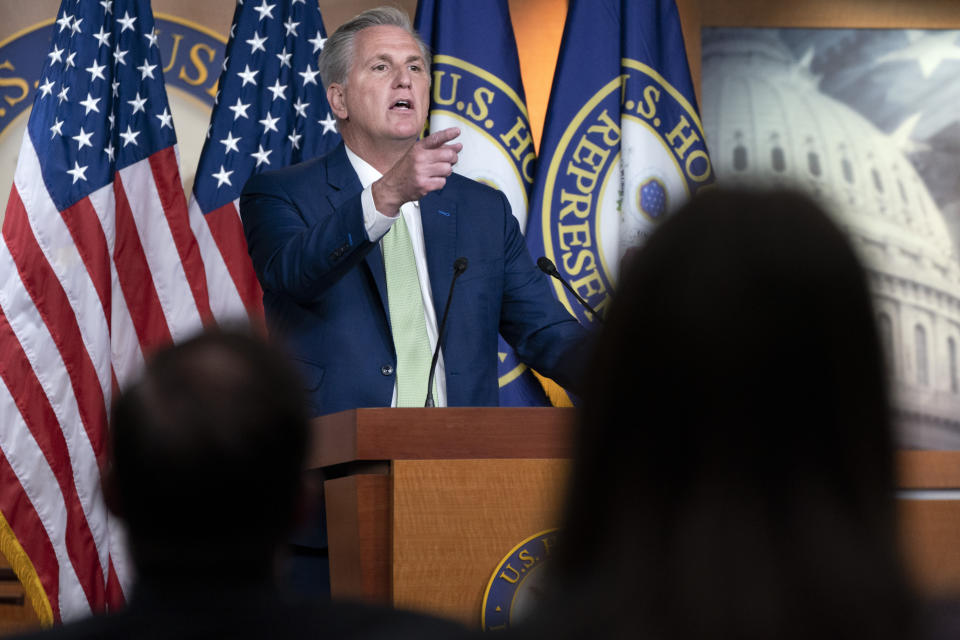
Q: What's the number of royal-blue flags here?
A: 2